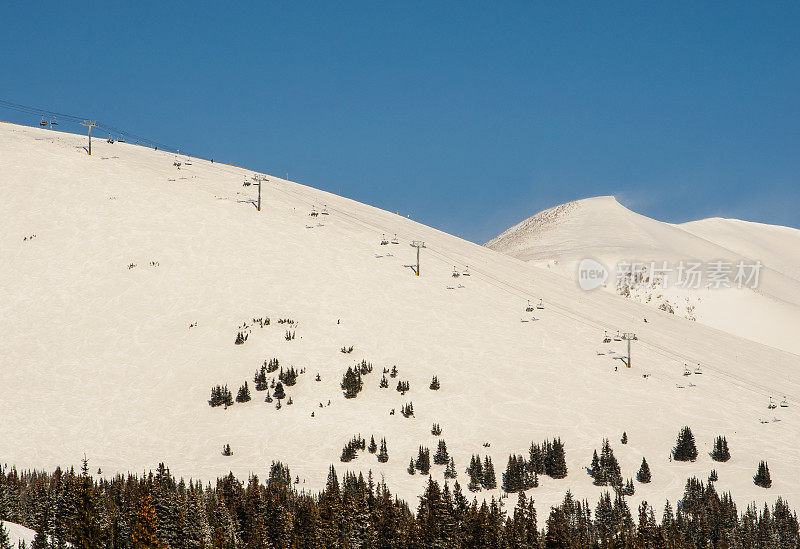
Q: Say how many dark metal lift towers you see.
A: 4